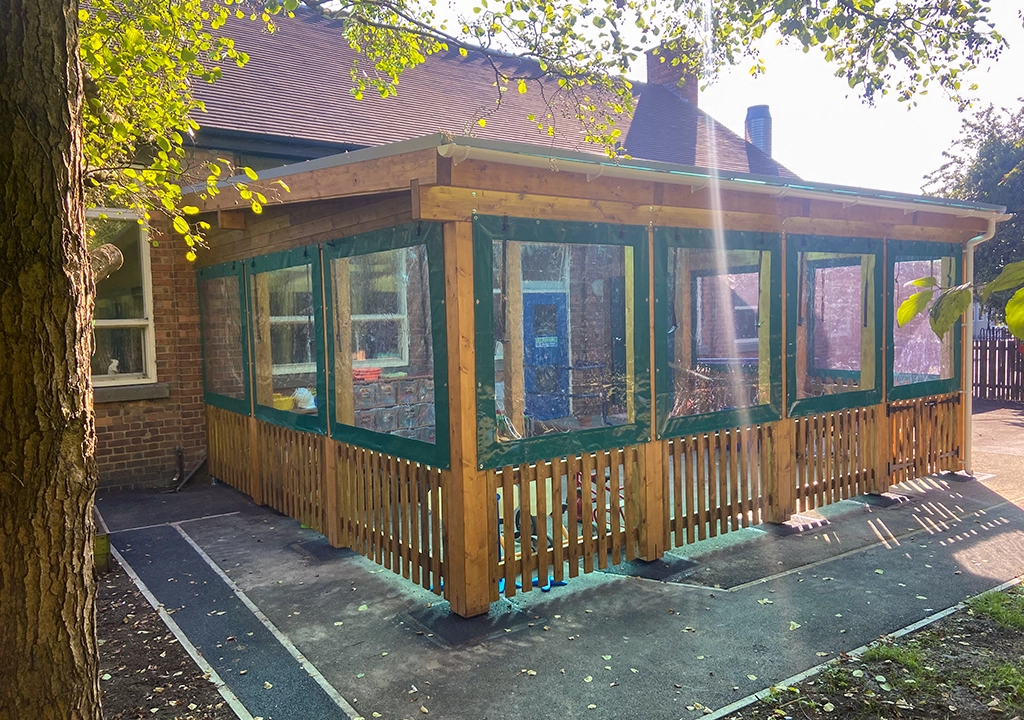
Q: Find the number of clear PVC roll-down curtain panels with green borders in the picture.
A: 7